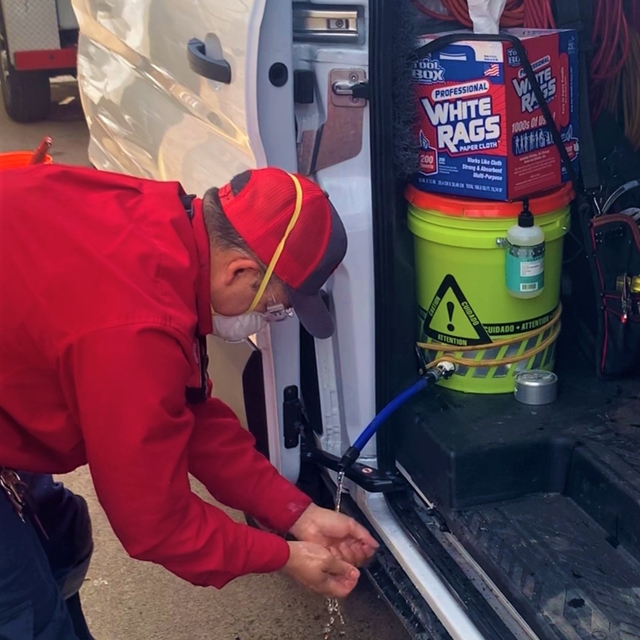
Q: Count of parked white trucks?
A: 1